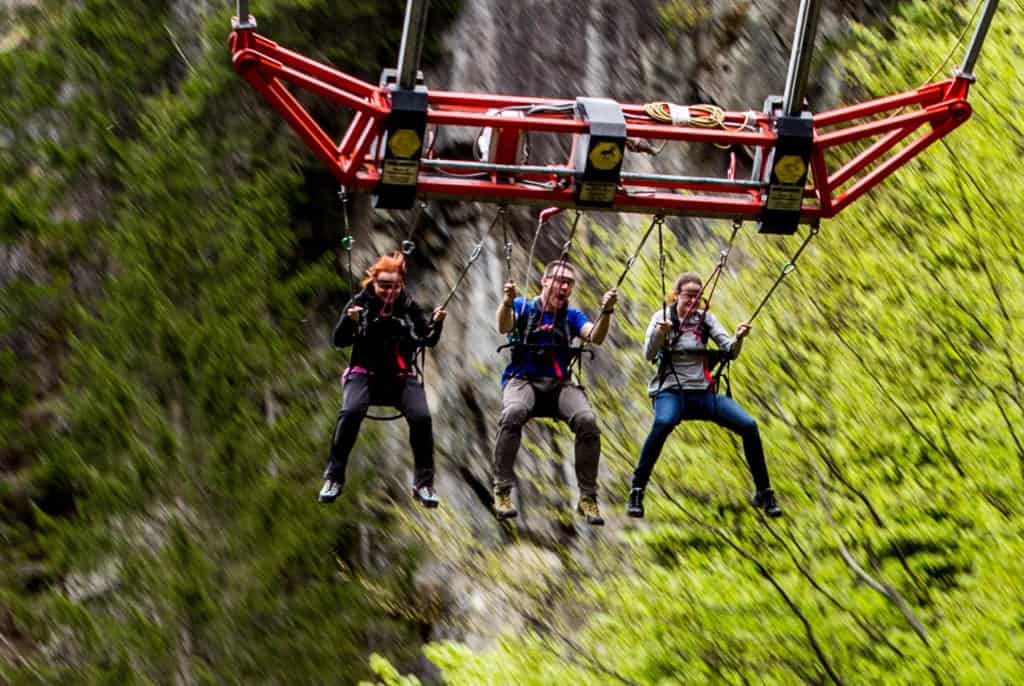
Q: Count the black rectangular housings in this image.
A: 3